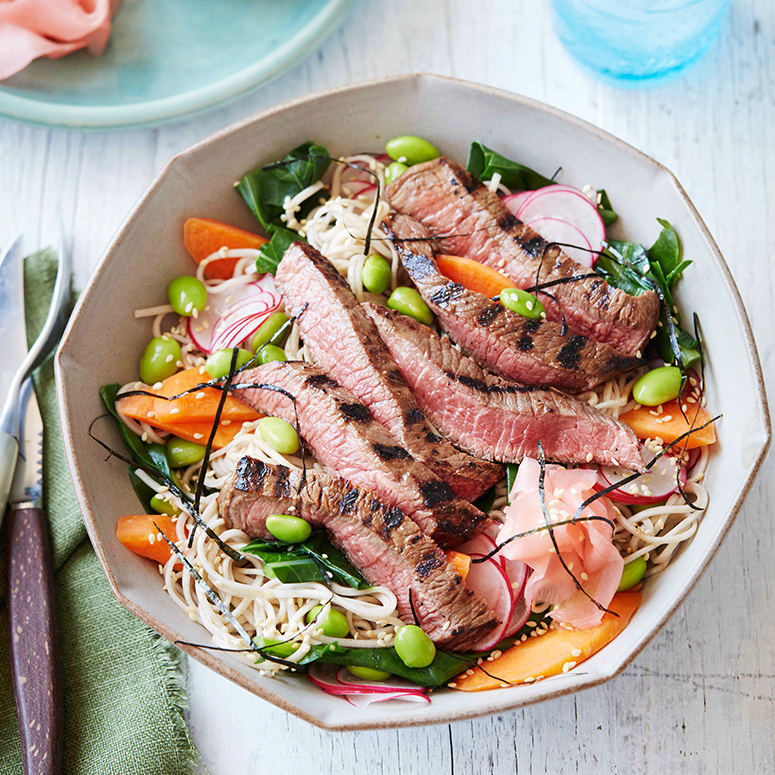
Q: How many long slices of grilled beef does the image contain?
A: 6